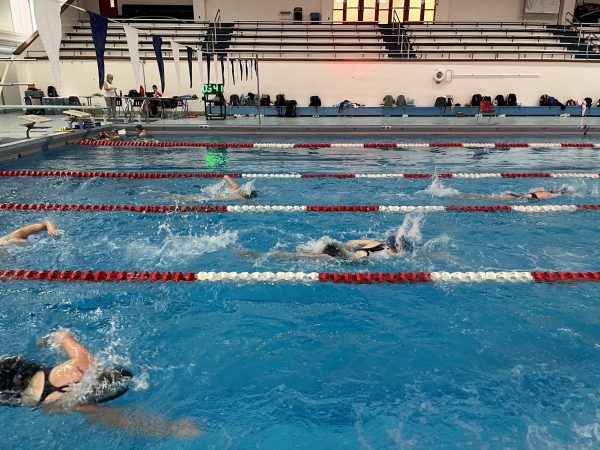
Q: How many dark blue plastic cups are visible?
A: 0